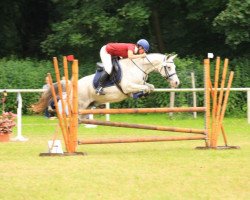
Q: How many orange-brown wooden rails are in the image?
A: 3